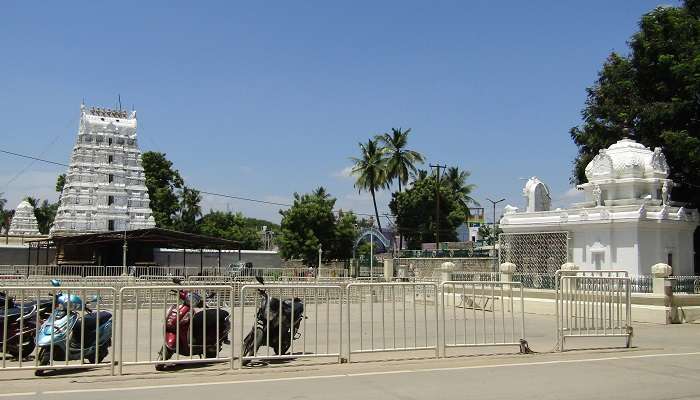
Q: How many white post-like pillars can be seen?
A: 4